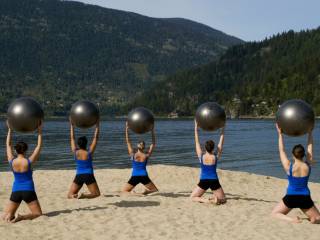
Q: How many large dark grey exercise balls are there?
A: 5